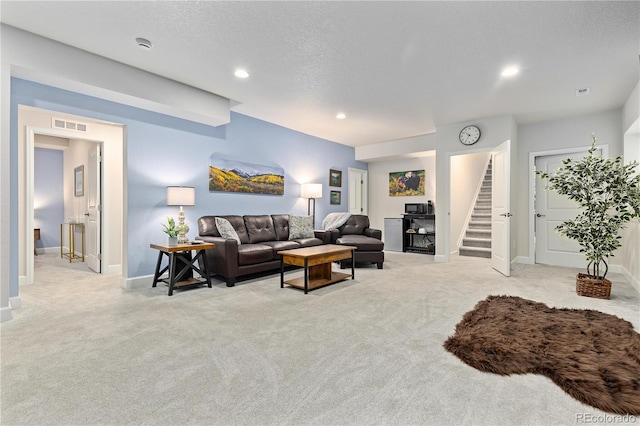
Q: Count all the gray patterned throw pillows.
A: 2